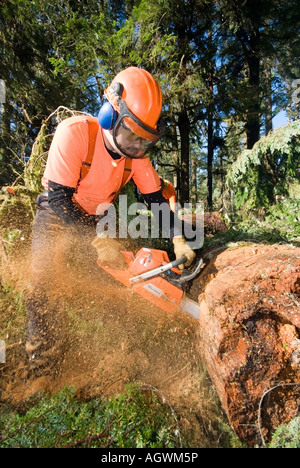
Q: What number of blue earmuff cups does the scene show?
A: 1